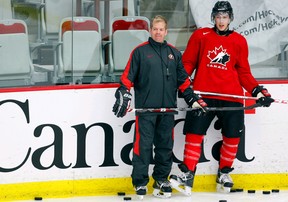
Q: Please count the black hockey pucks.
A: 9